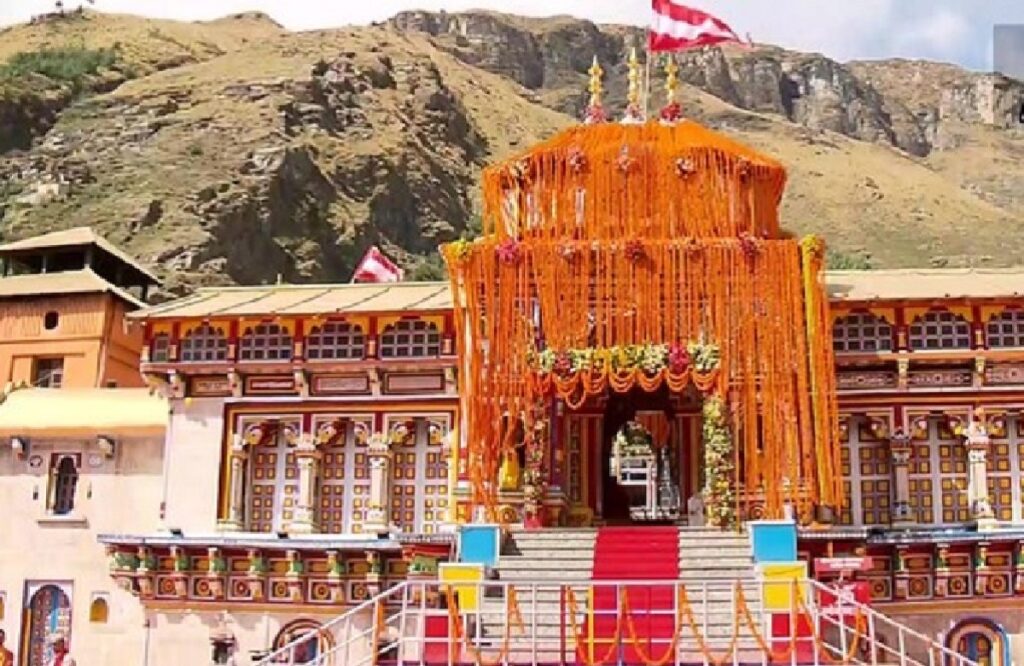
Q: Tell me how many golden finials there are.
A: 3